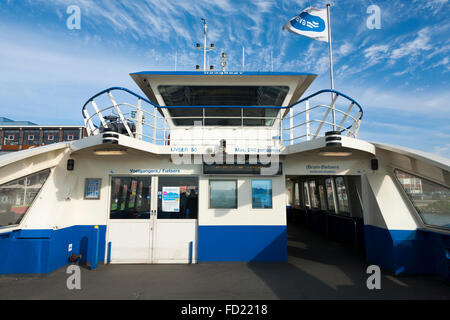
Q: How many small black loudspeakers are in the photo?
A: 2